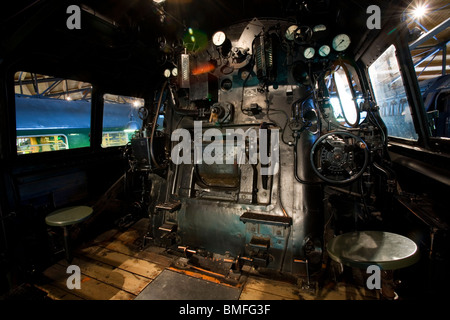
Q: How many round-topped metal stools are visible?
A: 2